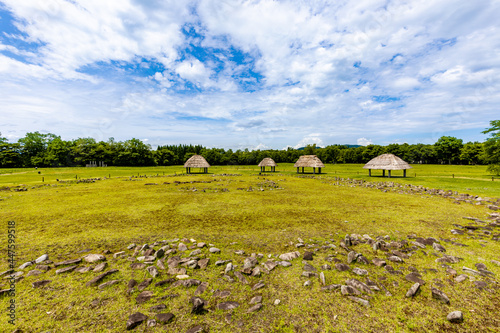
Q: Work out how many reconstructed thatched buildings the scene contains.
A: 4